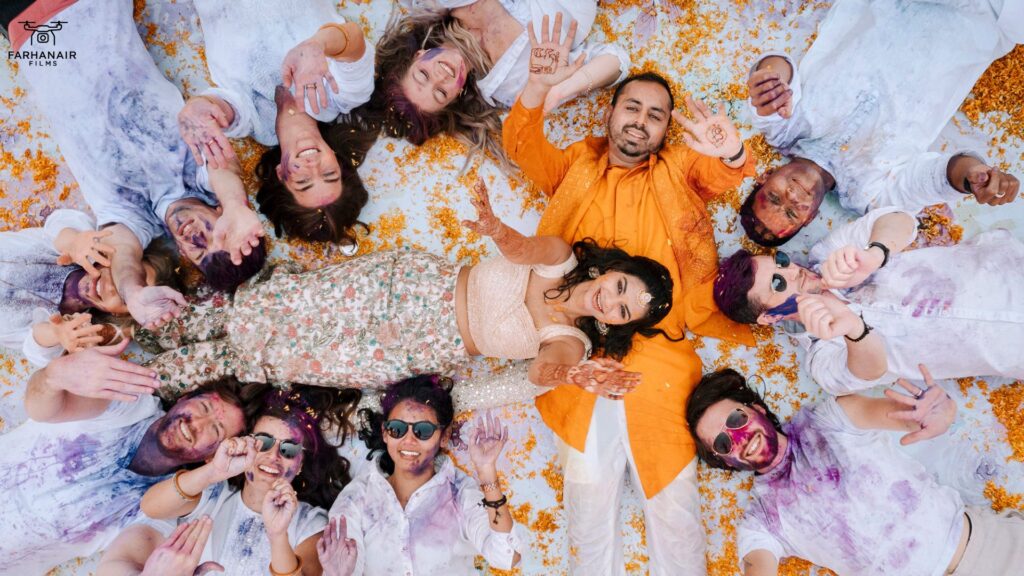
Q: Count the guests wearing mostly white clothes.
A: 10